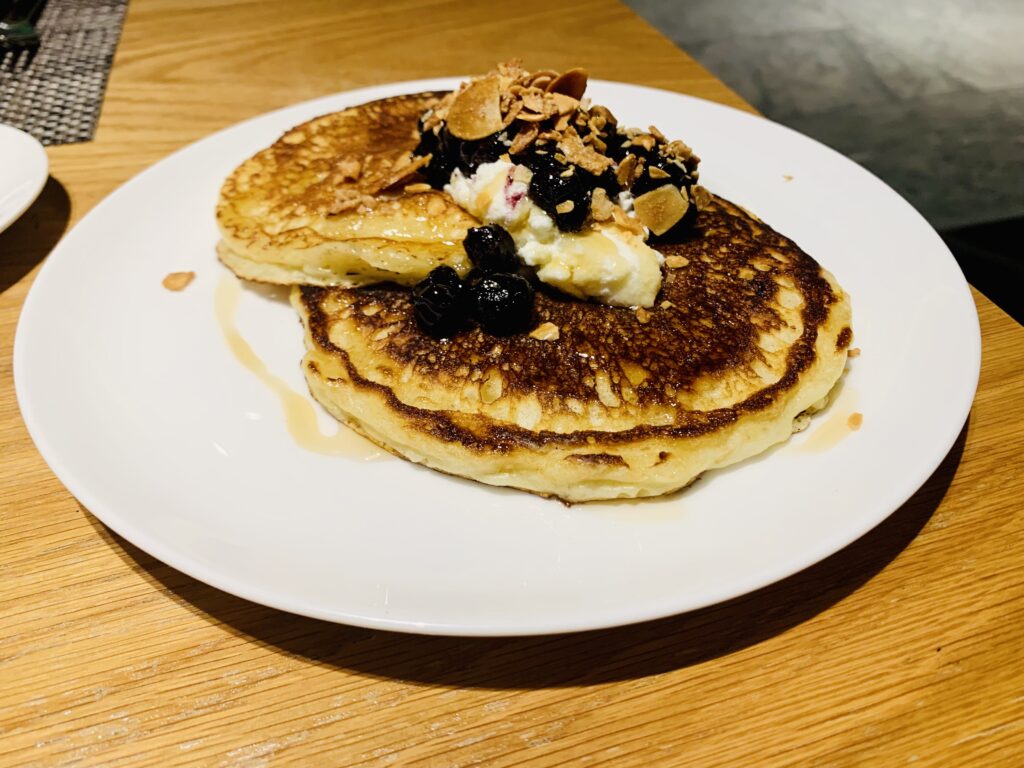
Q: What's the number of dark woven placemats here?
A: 1